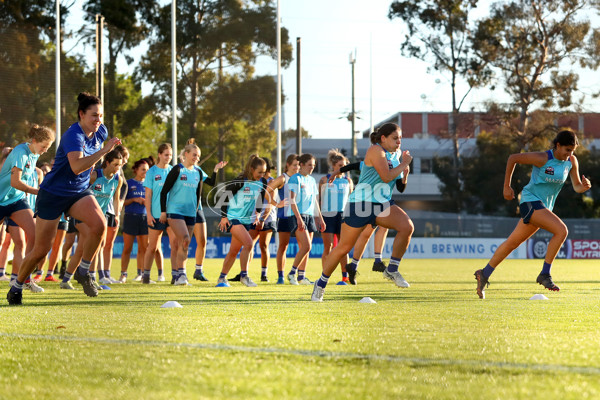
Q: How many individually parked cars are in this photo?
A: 0